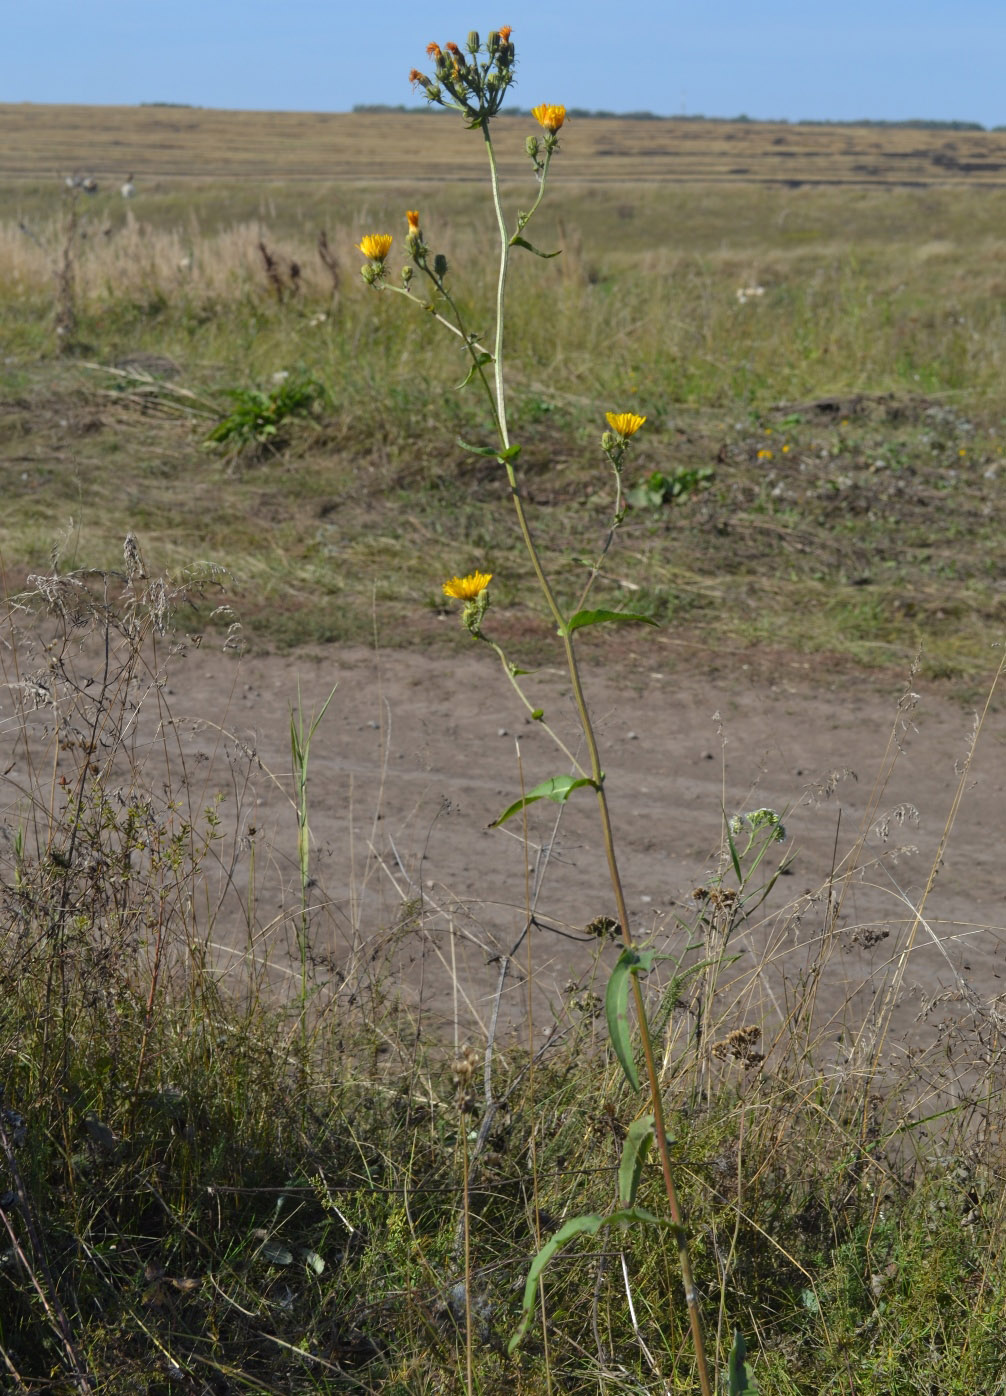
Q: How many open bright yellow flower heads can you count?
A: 4